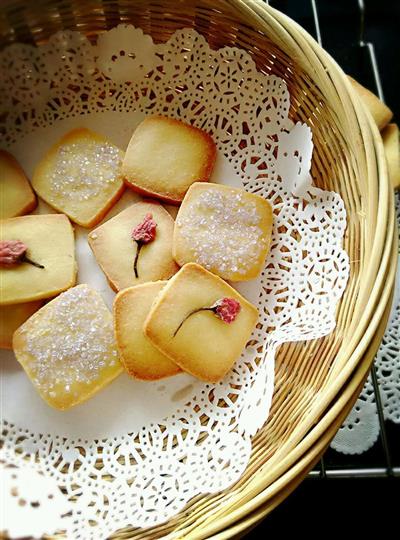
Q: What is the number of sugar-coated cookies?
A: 3